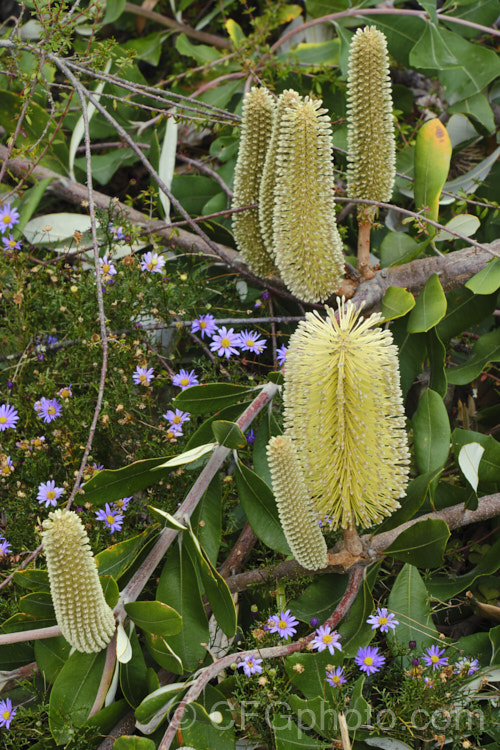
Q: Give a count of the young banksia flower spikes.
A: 6